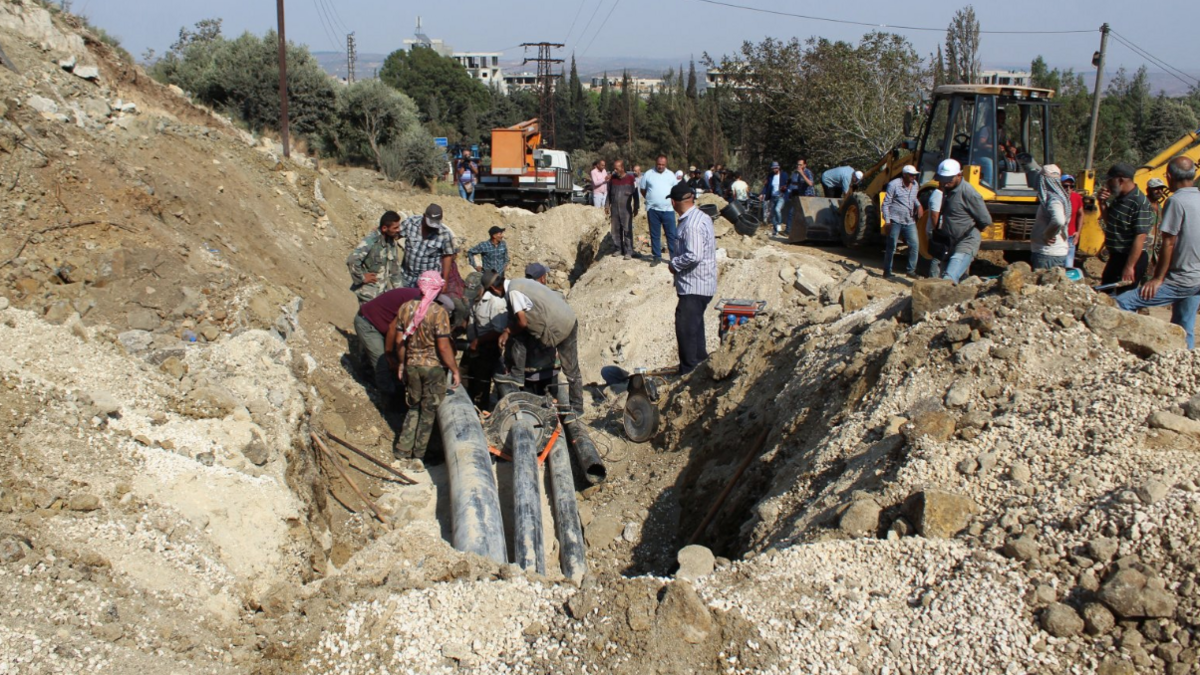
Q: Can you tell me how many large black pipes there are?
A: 4